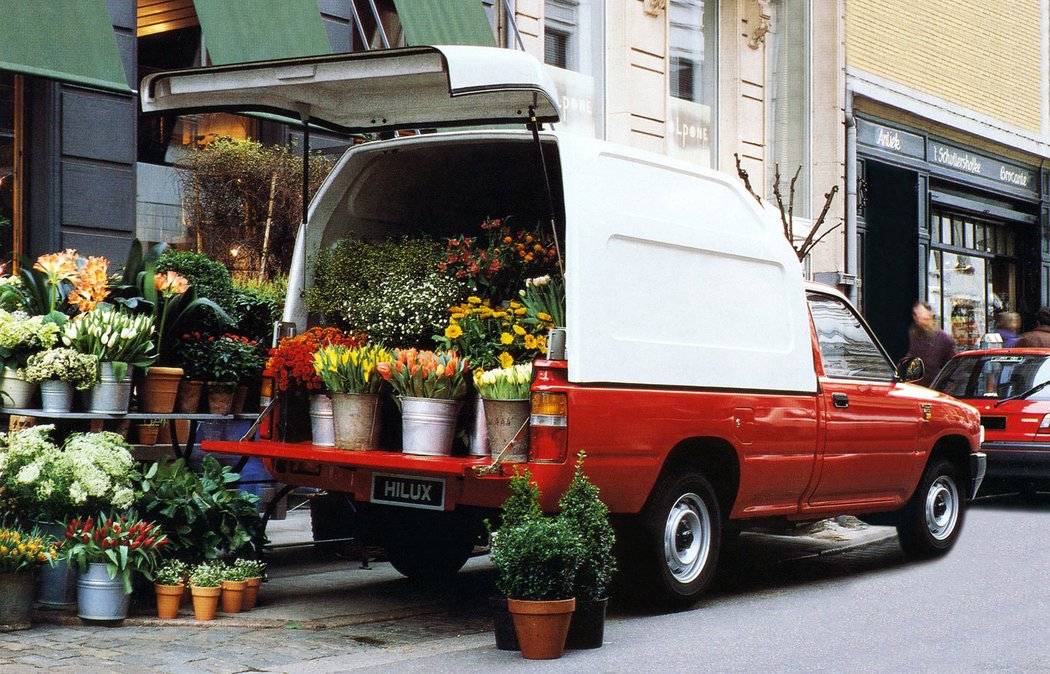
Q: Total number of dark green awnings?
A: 3